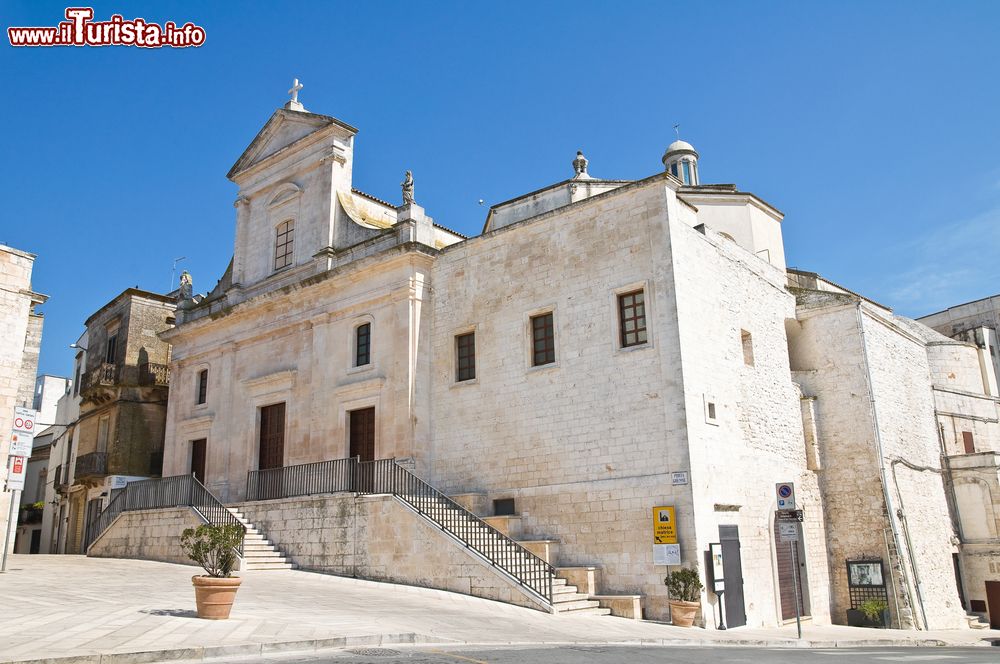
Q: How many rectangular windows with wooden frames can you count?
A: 3